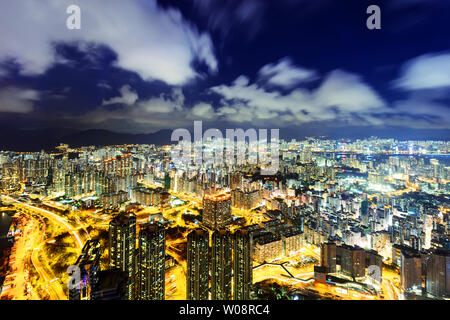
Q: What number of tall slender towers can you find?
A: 5